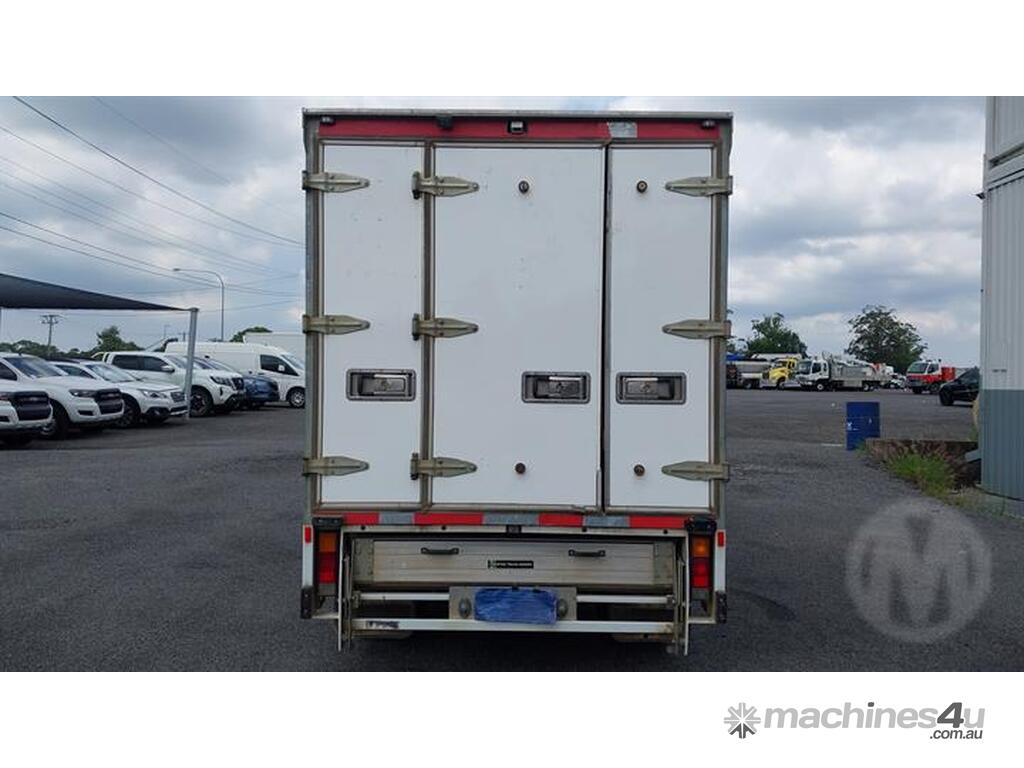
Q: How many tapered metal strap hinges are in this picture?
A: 9